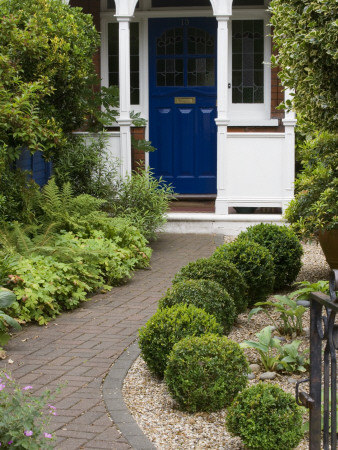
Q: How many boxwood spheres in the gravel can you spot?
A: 7